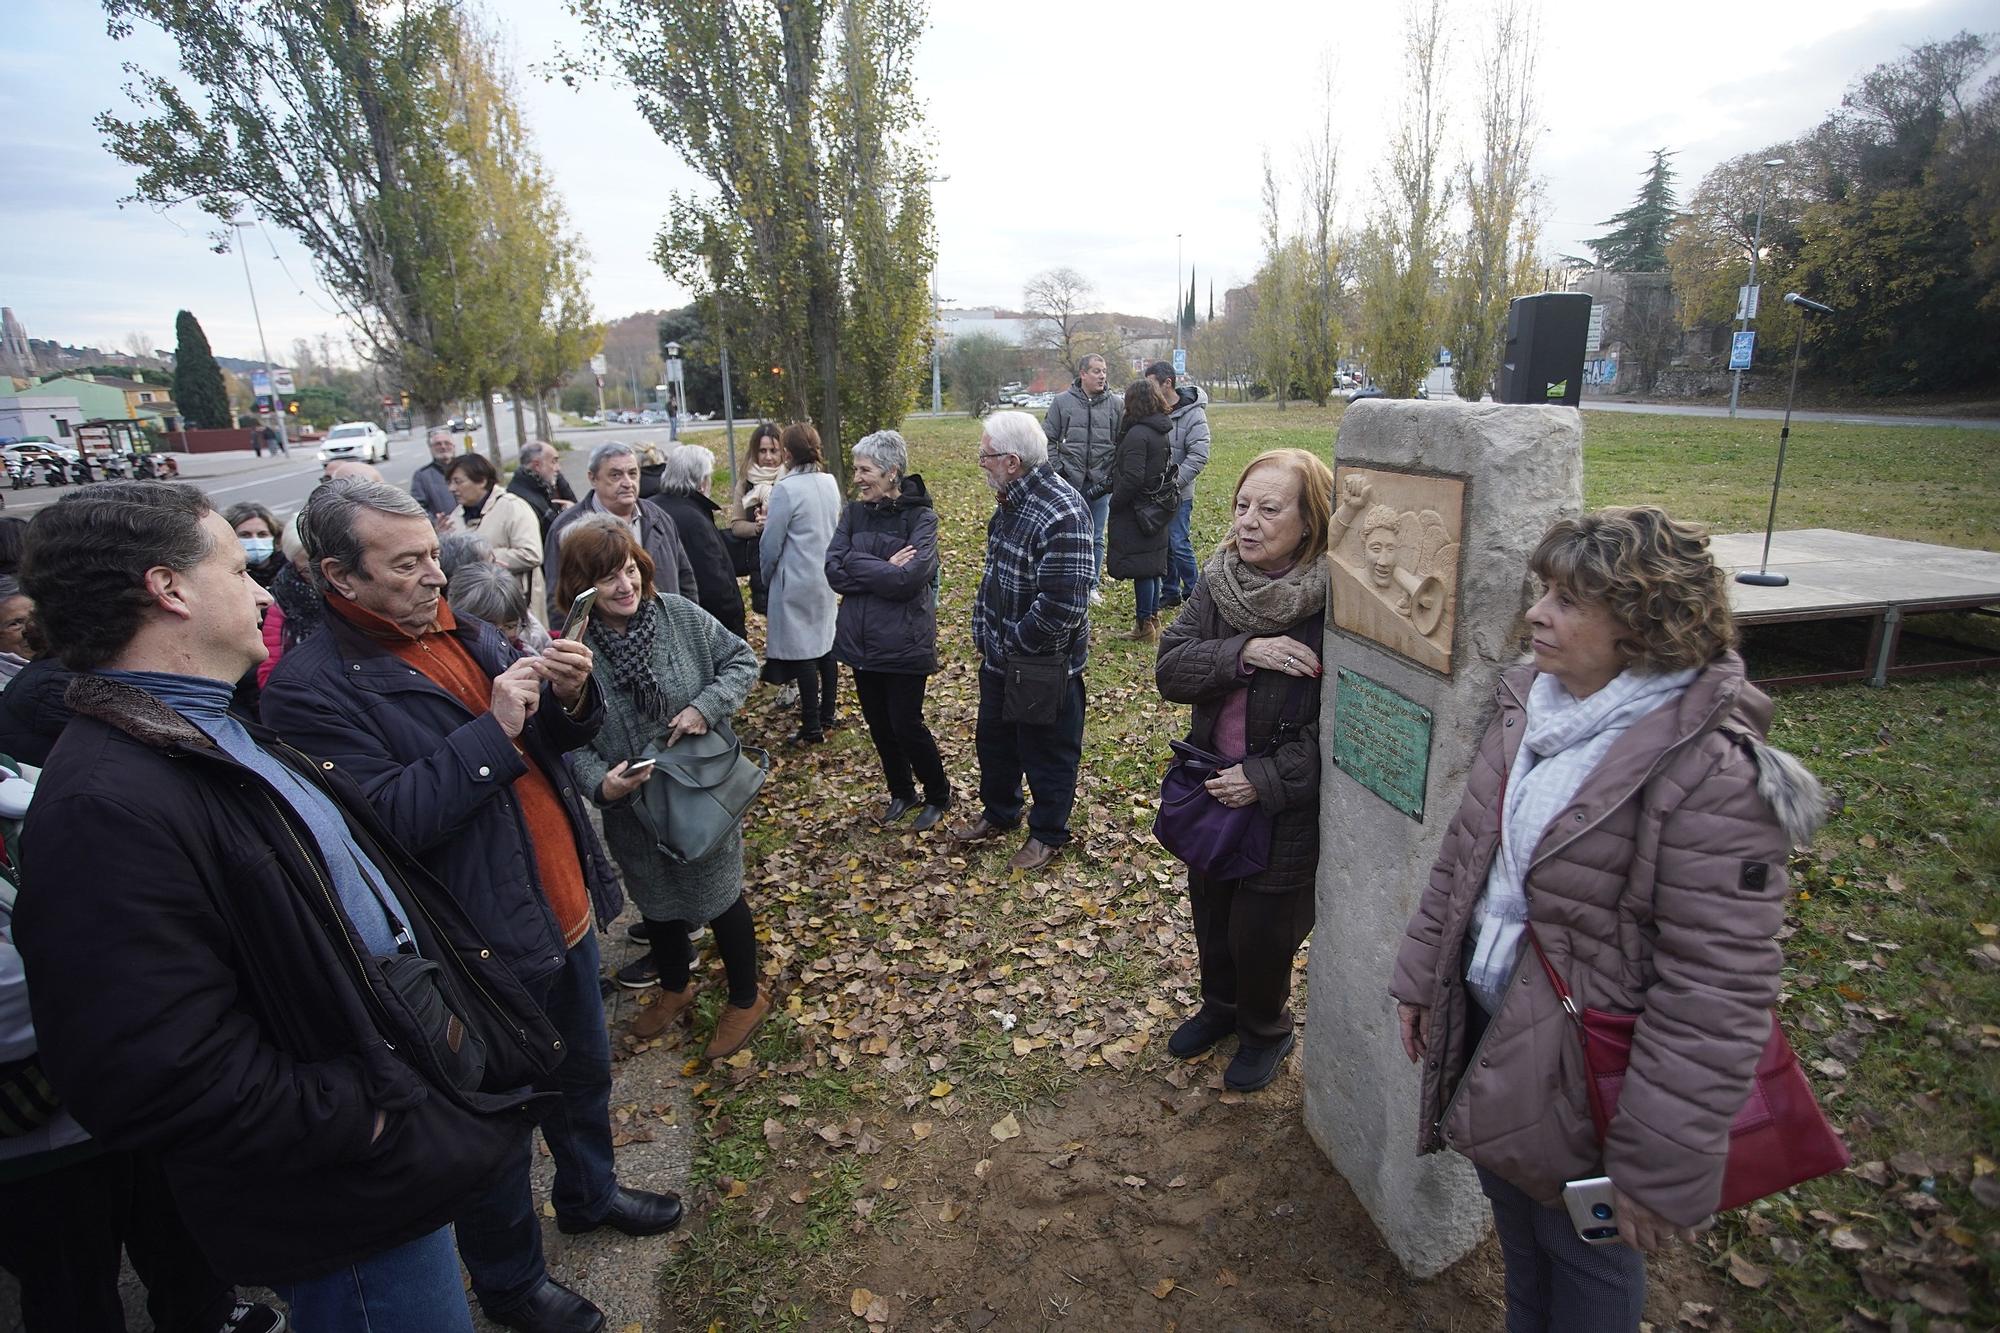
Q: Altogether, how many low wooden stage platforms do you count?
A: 1